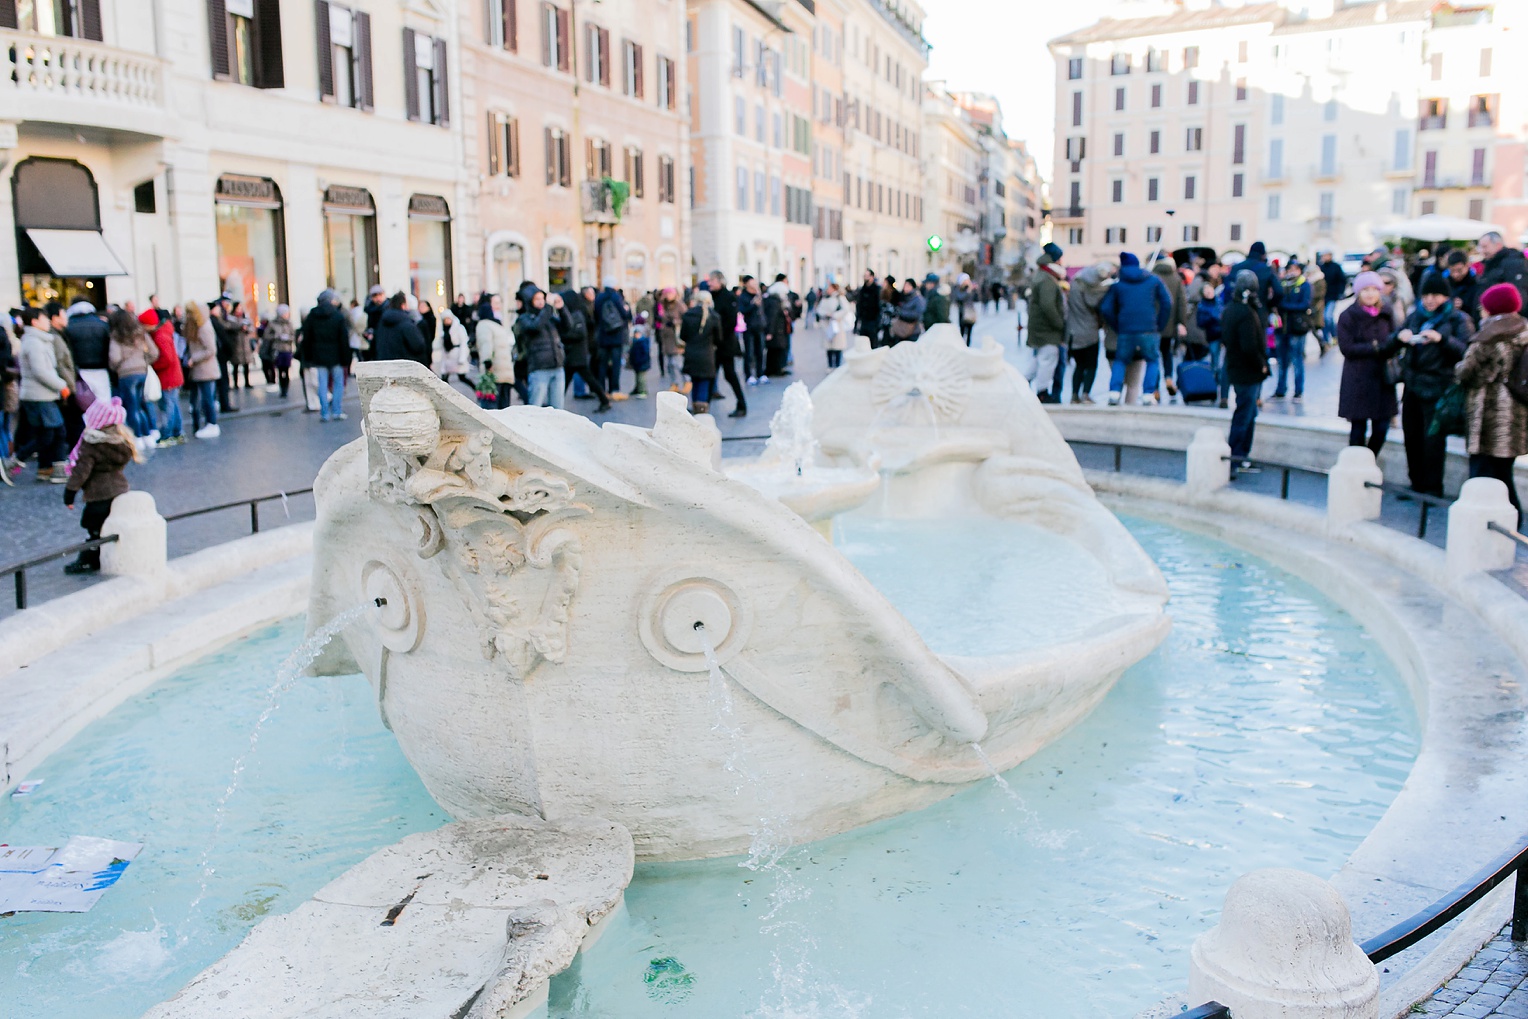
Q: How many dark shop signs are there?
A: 3